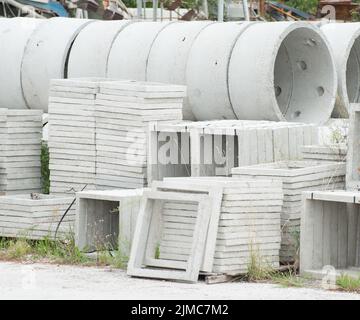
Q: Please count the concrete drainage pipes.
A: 8